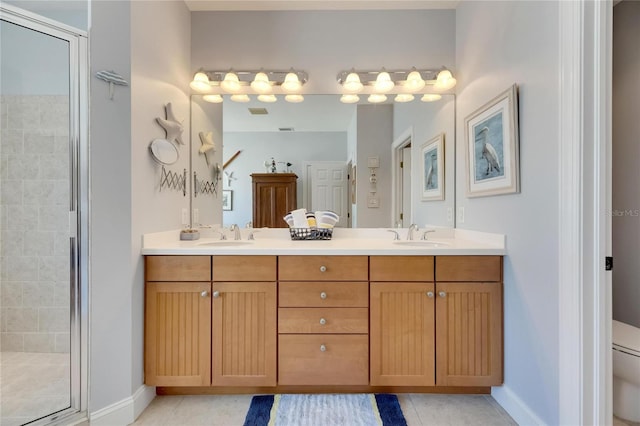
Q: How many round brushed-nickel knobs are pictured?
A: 8